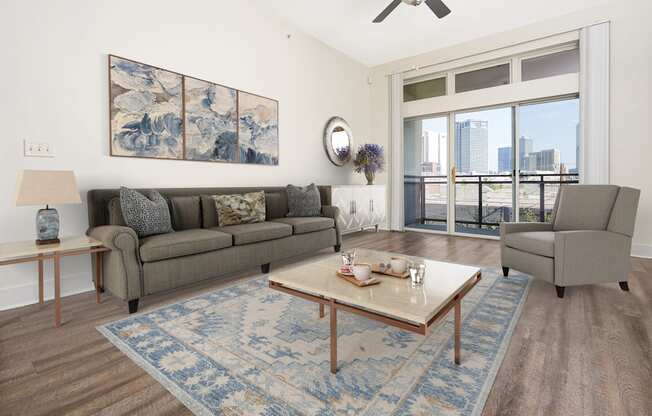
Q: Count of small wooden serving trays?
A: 2